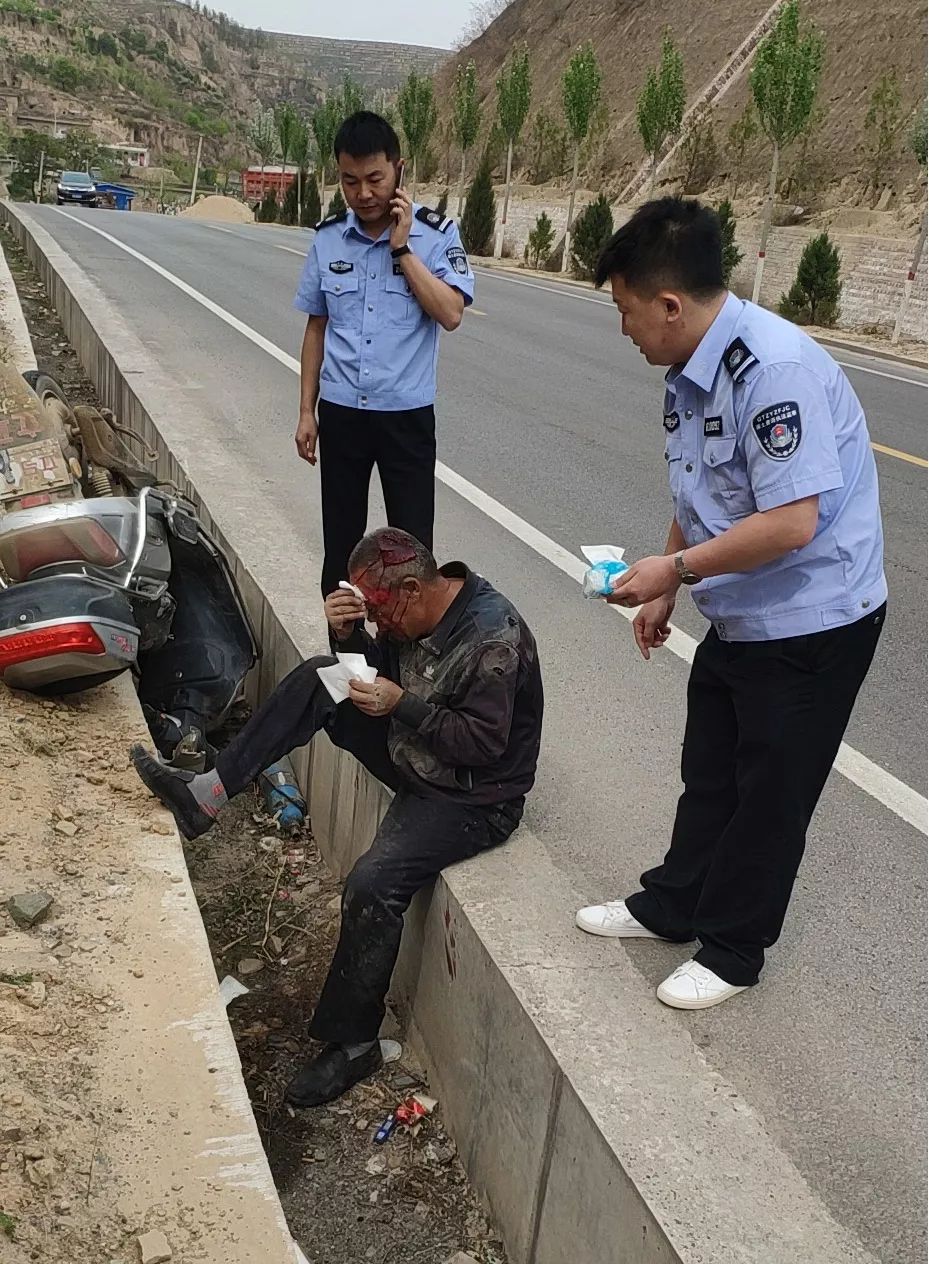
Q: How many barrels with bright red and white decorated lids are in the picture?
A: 0